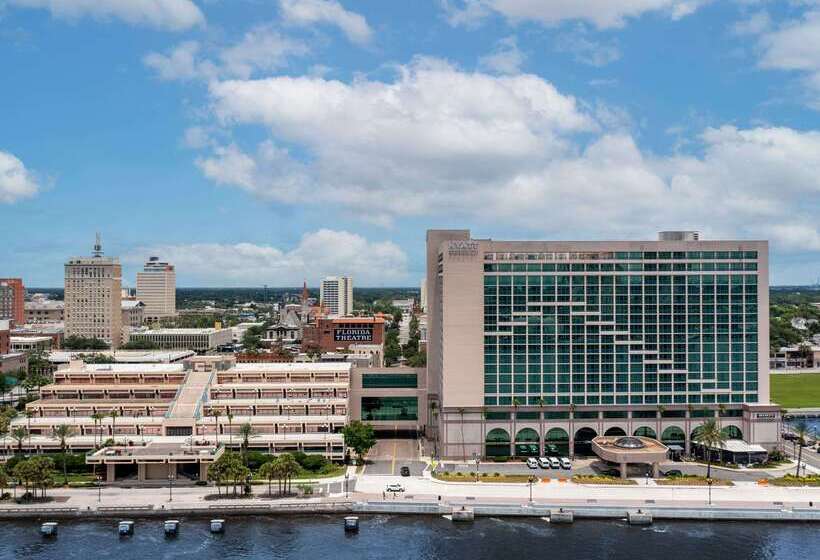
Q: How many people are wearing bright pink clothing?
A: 0